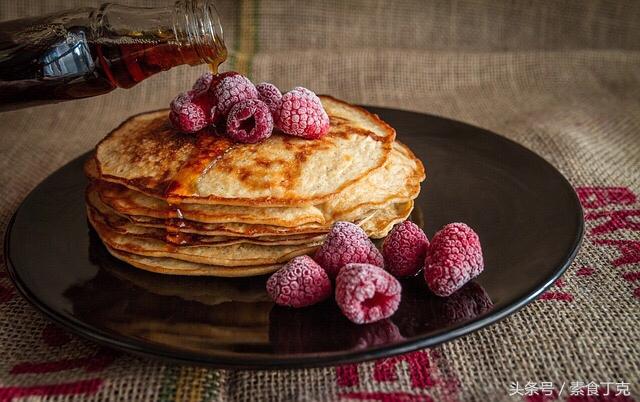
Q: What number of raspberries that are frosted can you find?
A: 11